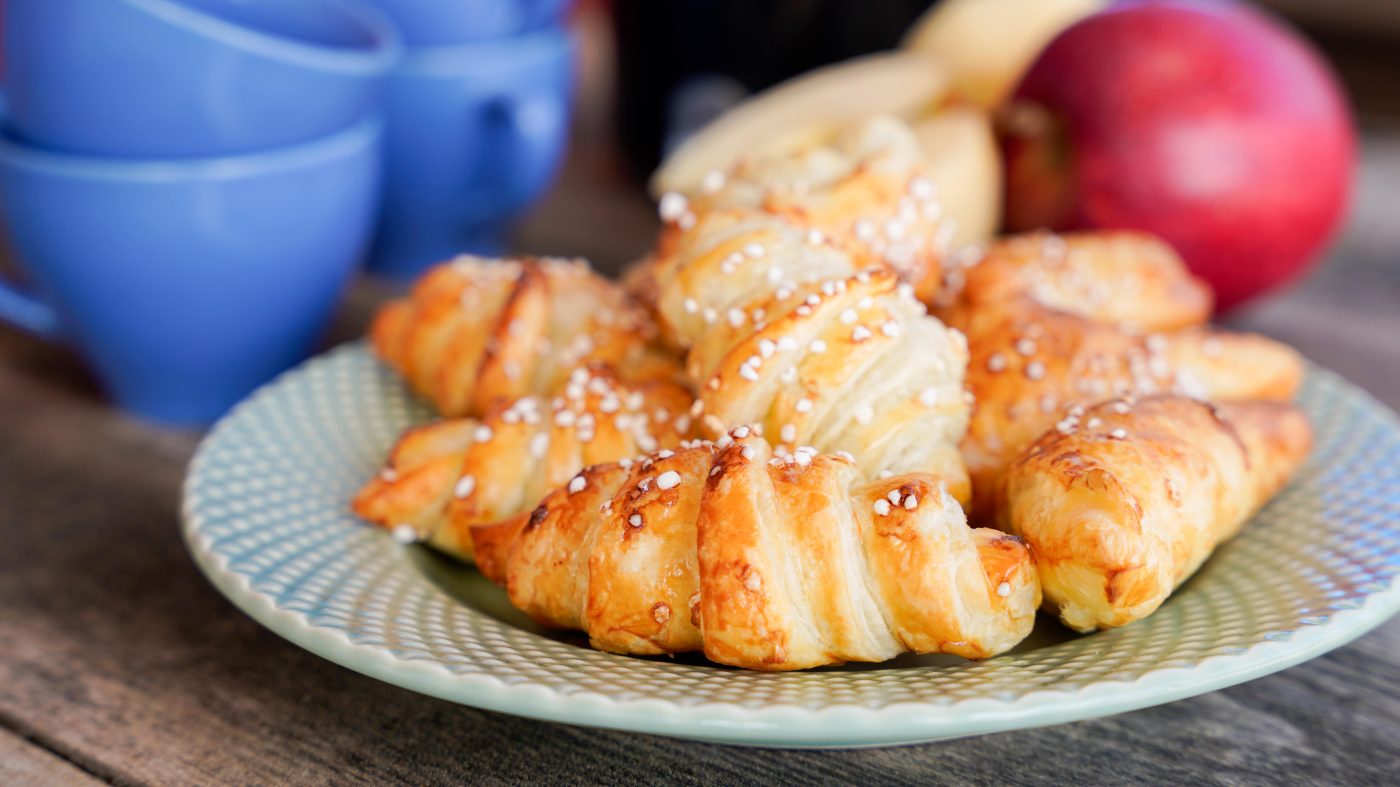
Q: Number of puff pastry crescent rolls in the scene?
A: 8